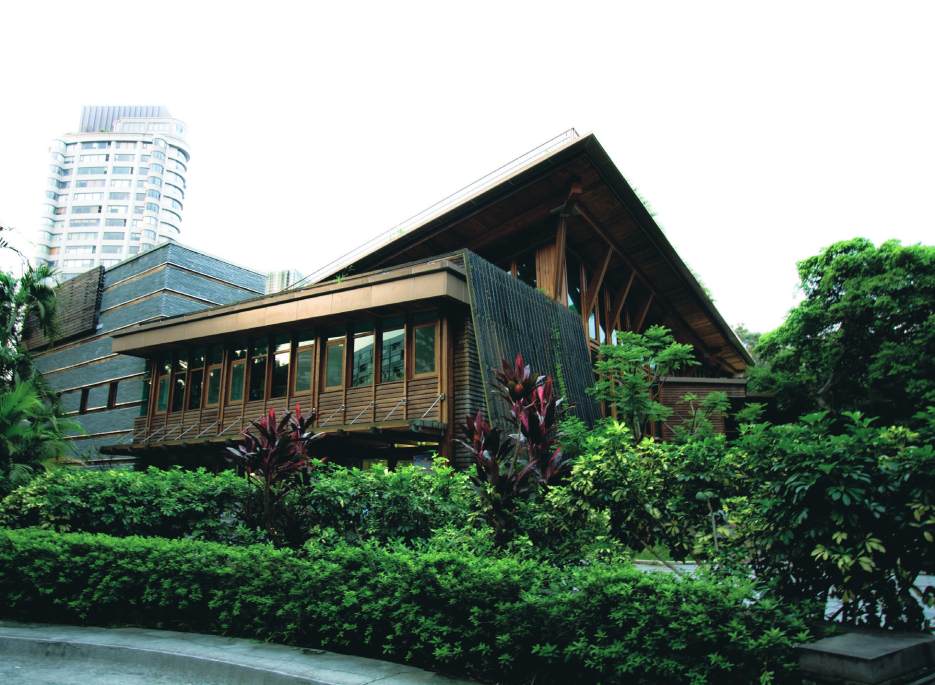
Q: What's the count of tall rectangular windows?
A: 12